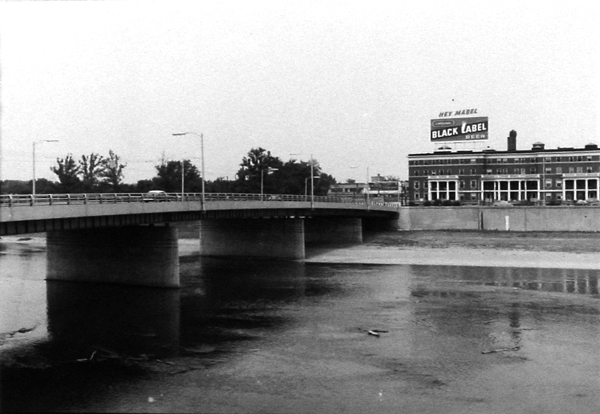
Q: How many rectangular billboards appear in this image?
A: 1